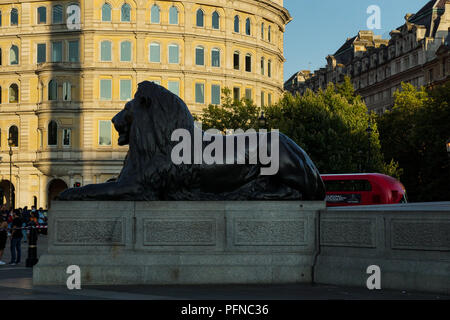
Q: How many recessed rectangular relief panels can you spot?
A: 5